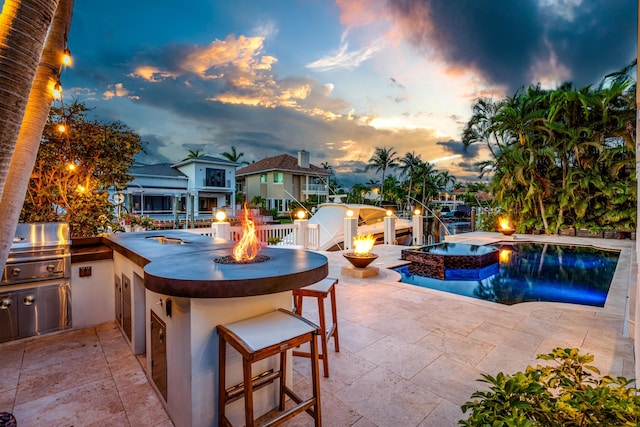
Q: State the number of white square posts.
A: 5